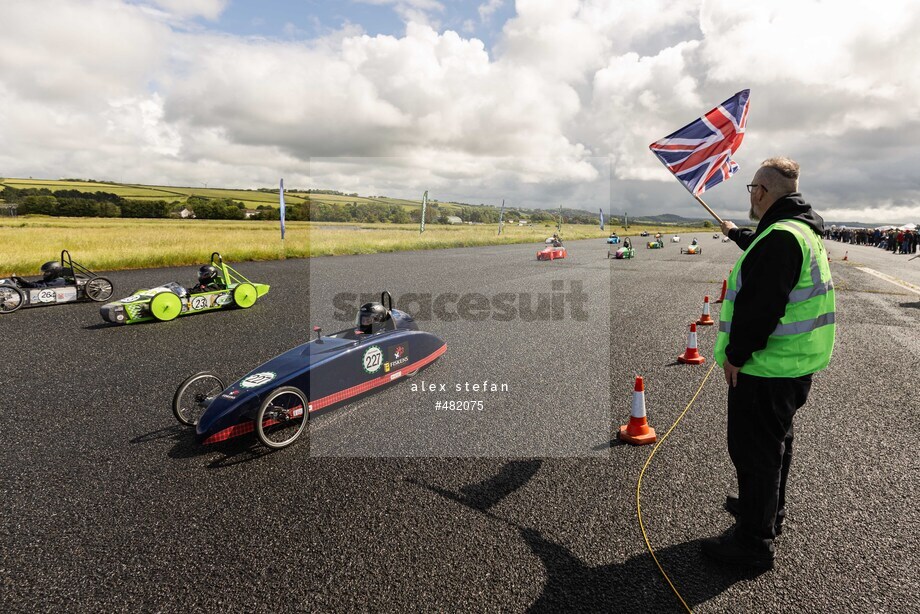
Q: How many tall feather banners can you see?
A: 6